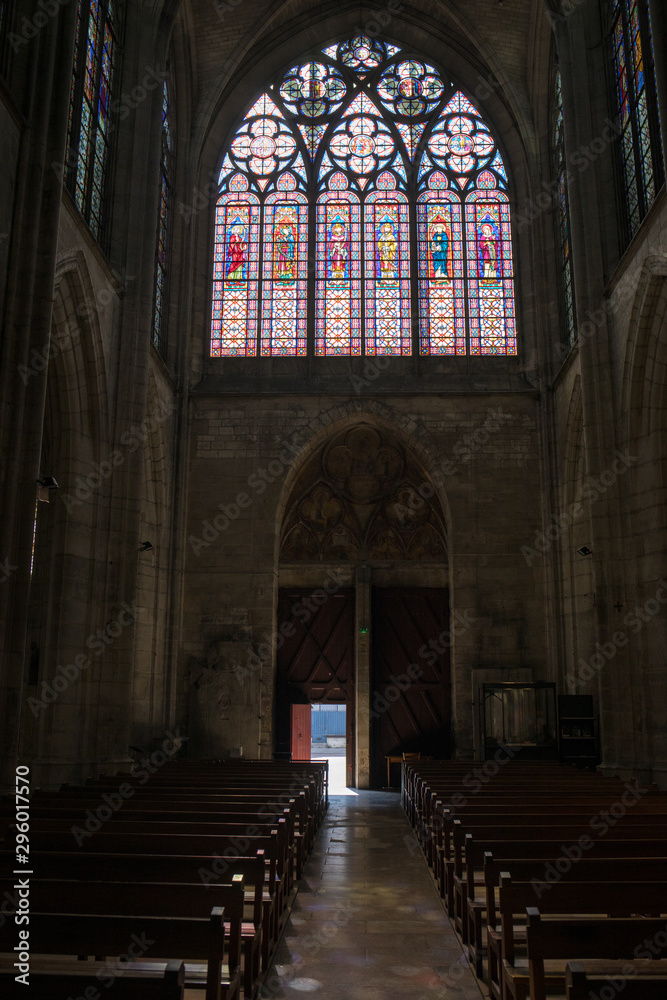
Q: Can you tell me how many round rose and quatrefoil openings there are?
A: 6